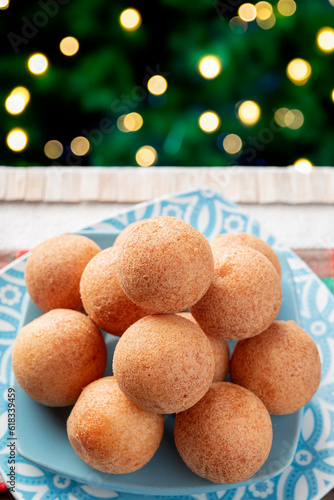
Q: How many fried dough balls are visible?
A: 12